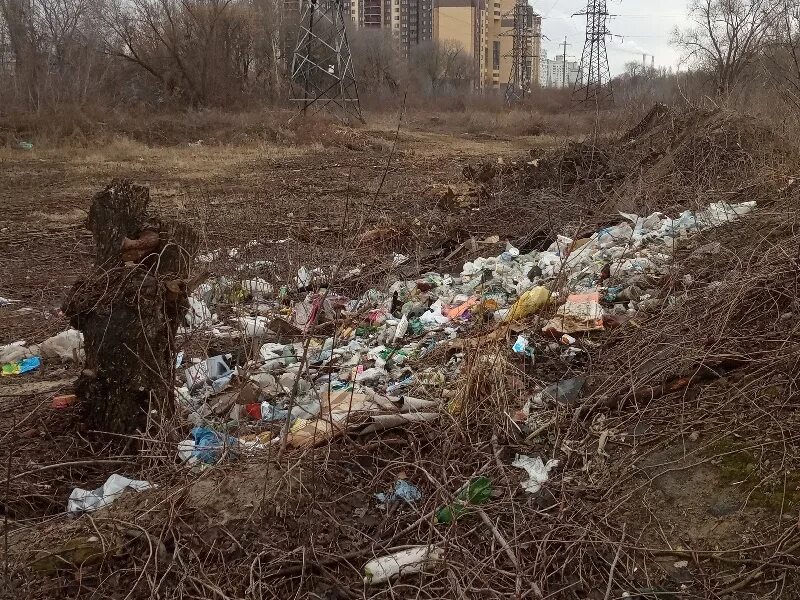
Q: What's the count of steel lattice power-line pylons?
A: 3